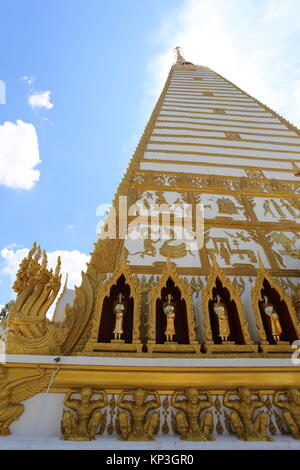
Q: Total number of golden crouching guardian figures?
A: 5